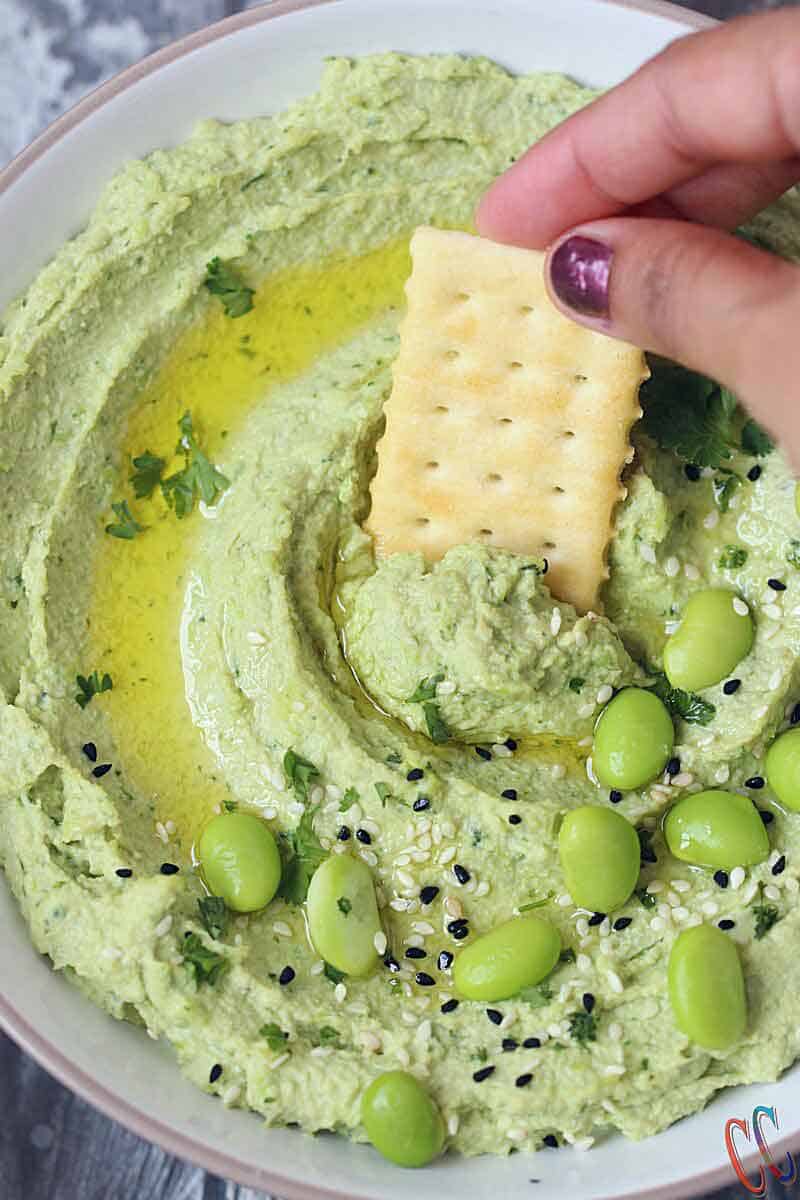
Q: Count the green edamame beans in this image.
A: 10